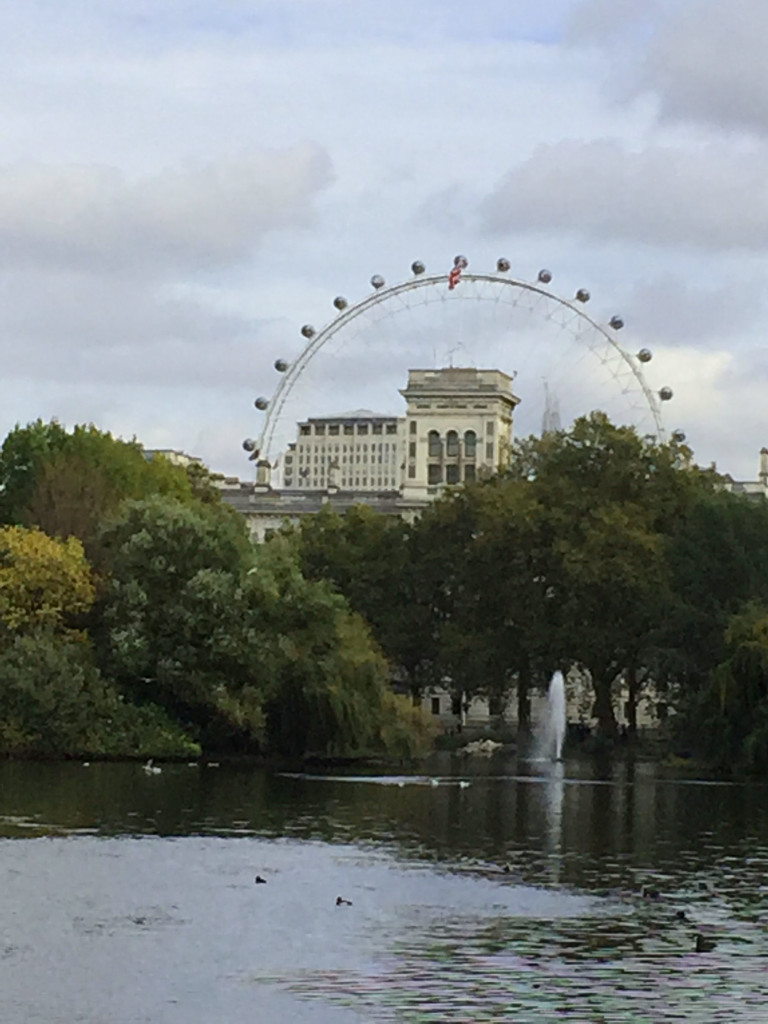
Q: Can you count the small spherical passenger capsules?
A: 15